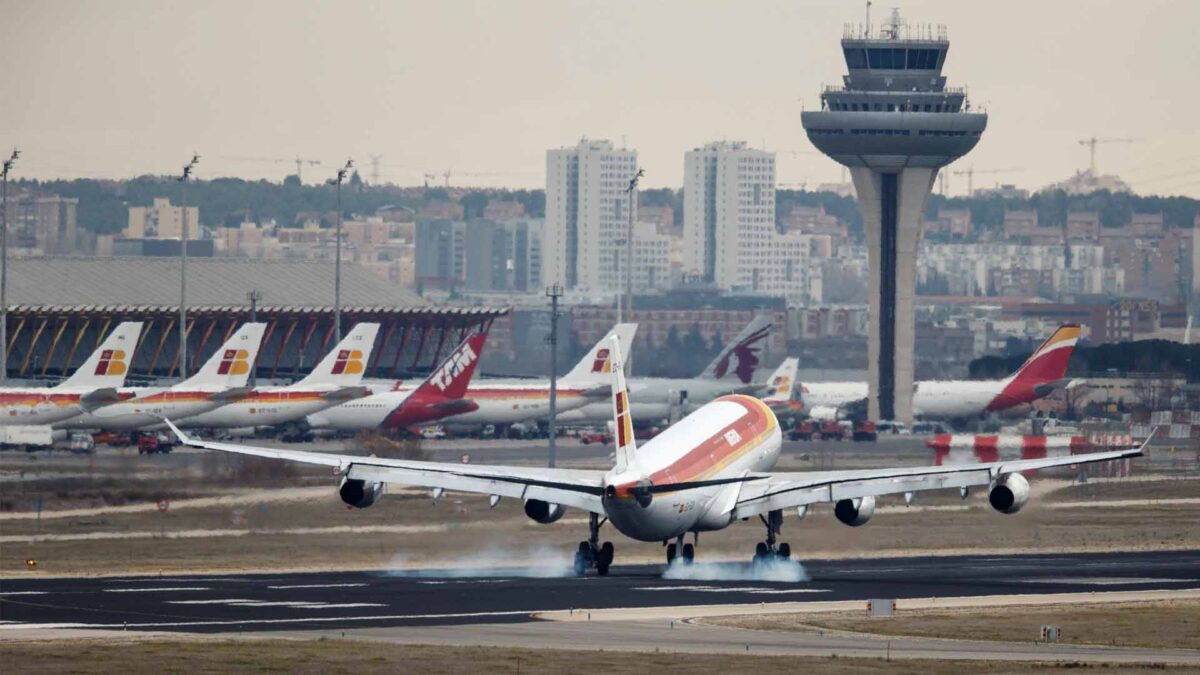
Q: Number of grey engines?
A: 4